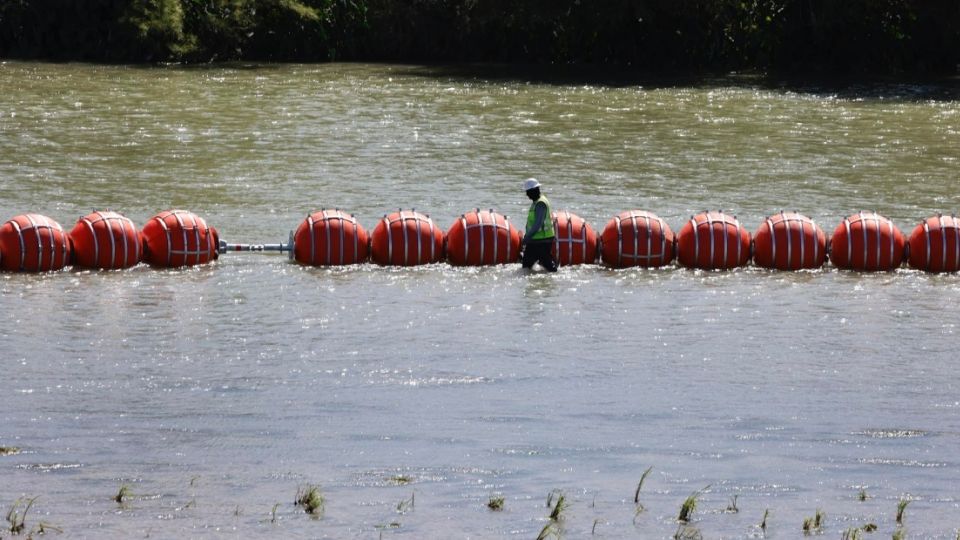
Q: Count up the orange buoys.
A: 12